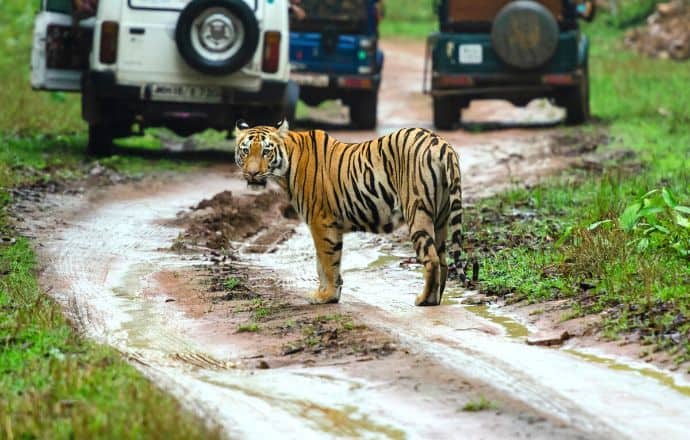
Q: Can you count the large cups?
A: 0